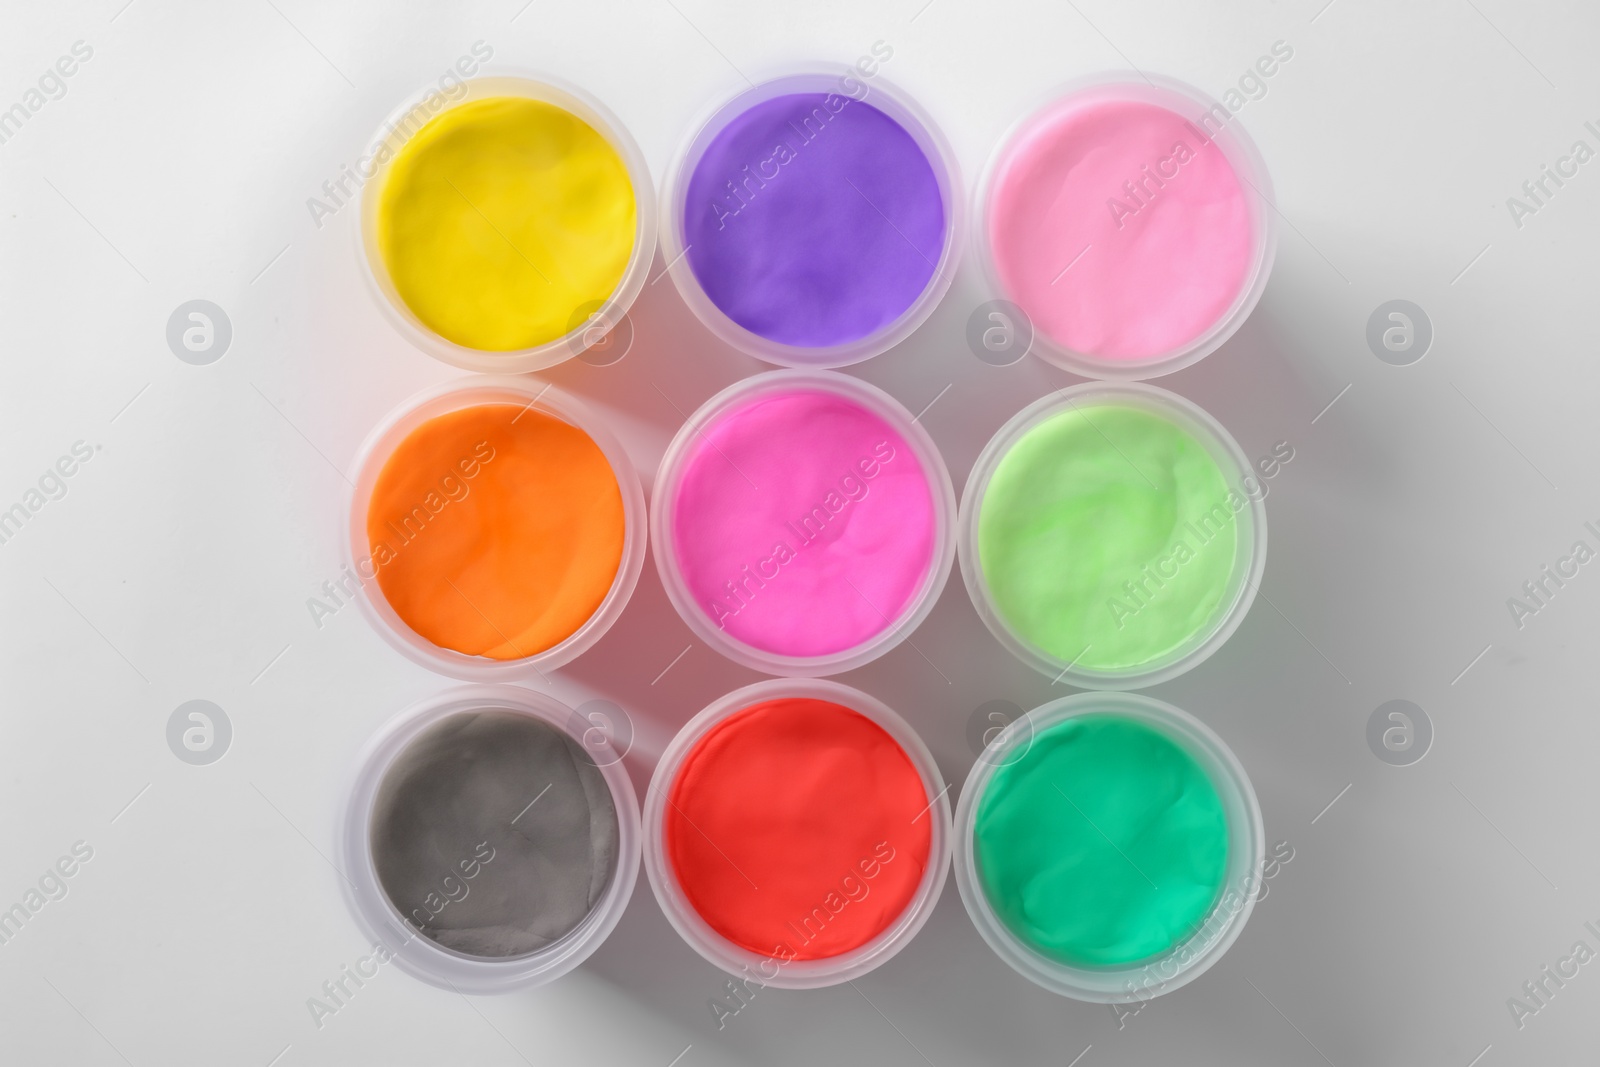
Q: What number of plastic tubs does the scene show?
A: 9